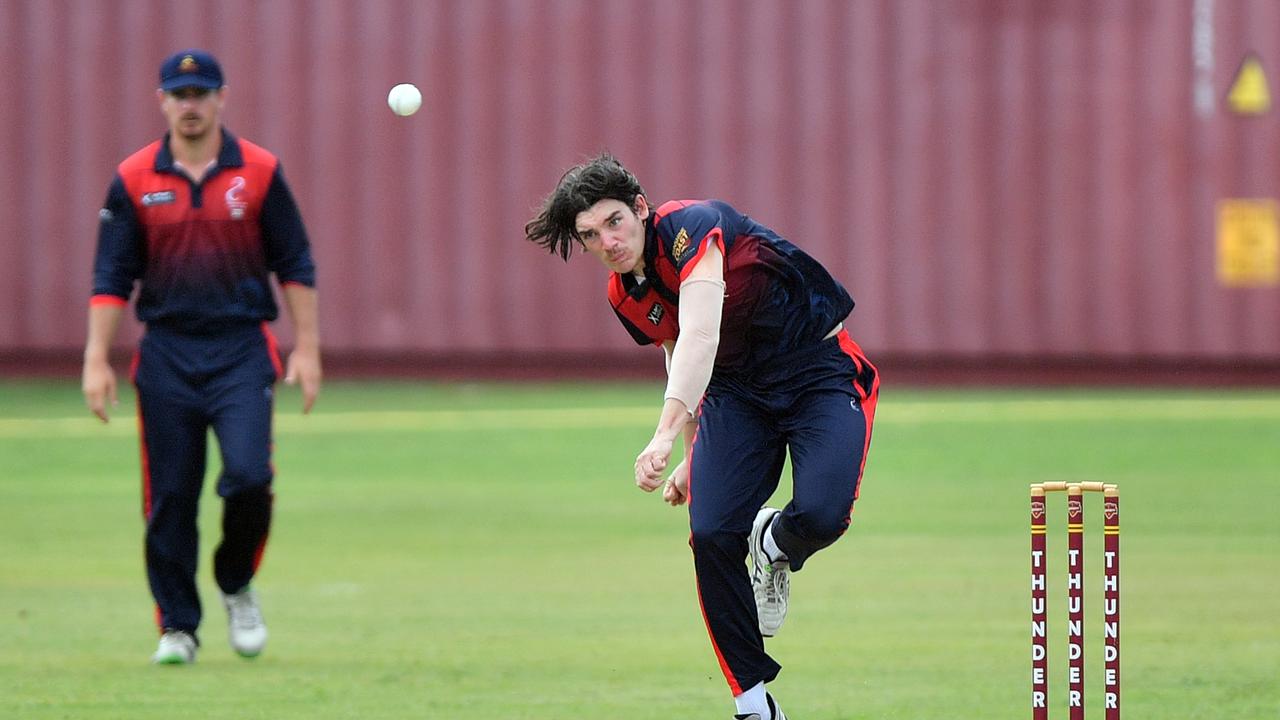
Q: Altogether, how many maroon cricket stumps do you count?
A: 3